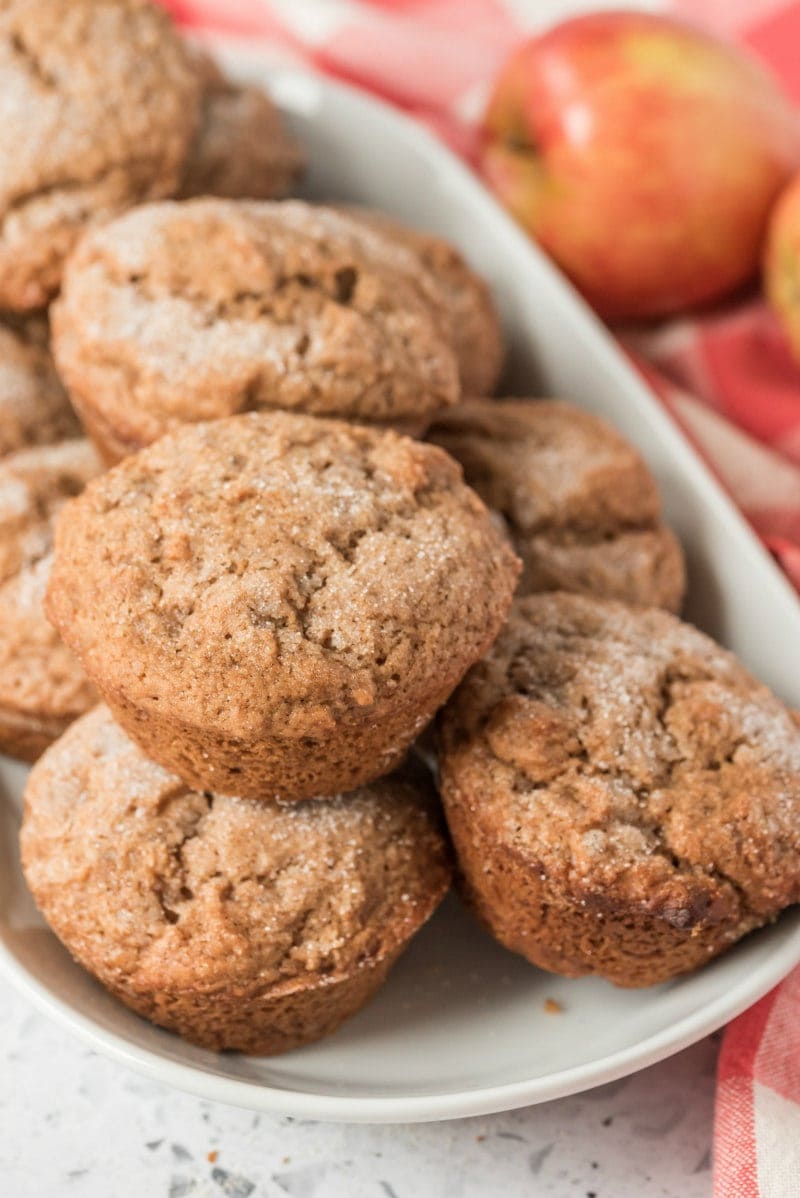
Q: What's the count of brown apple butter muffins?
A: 10